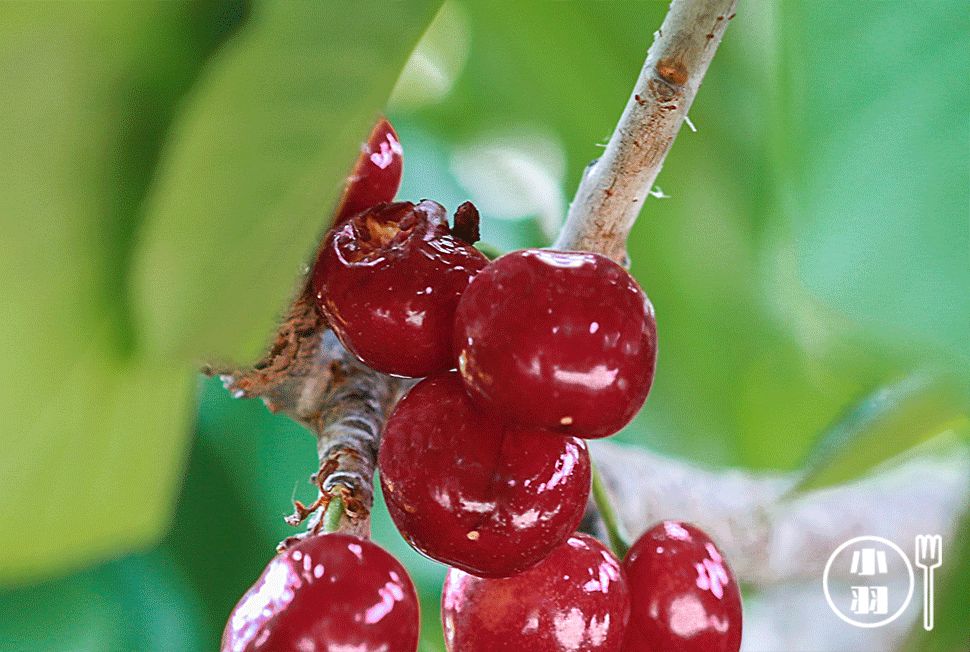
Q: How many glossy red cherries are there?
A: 7